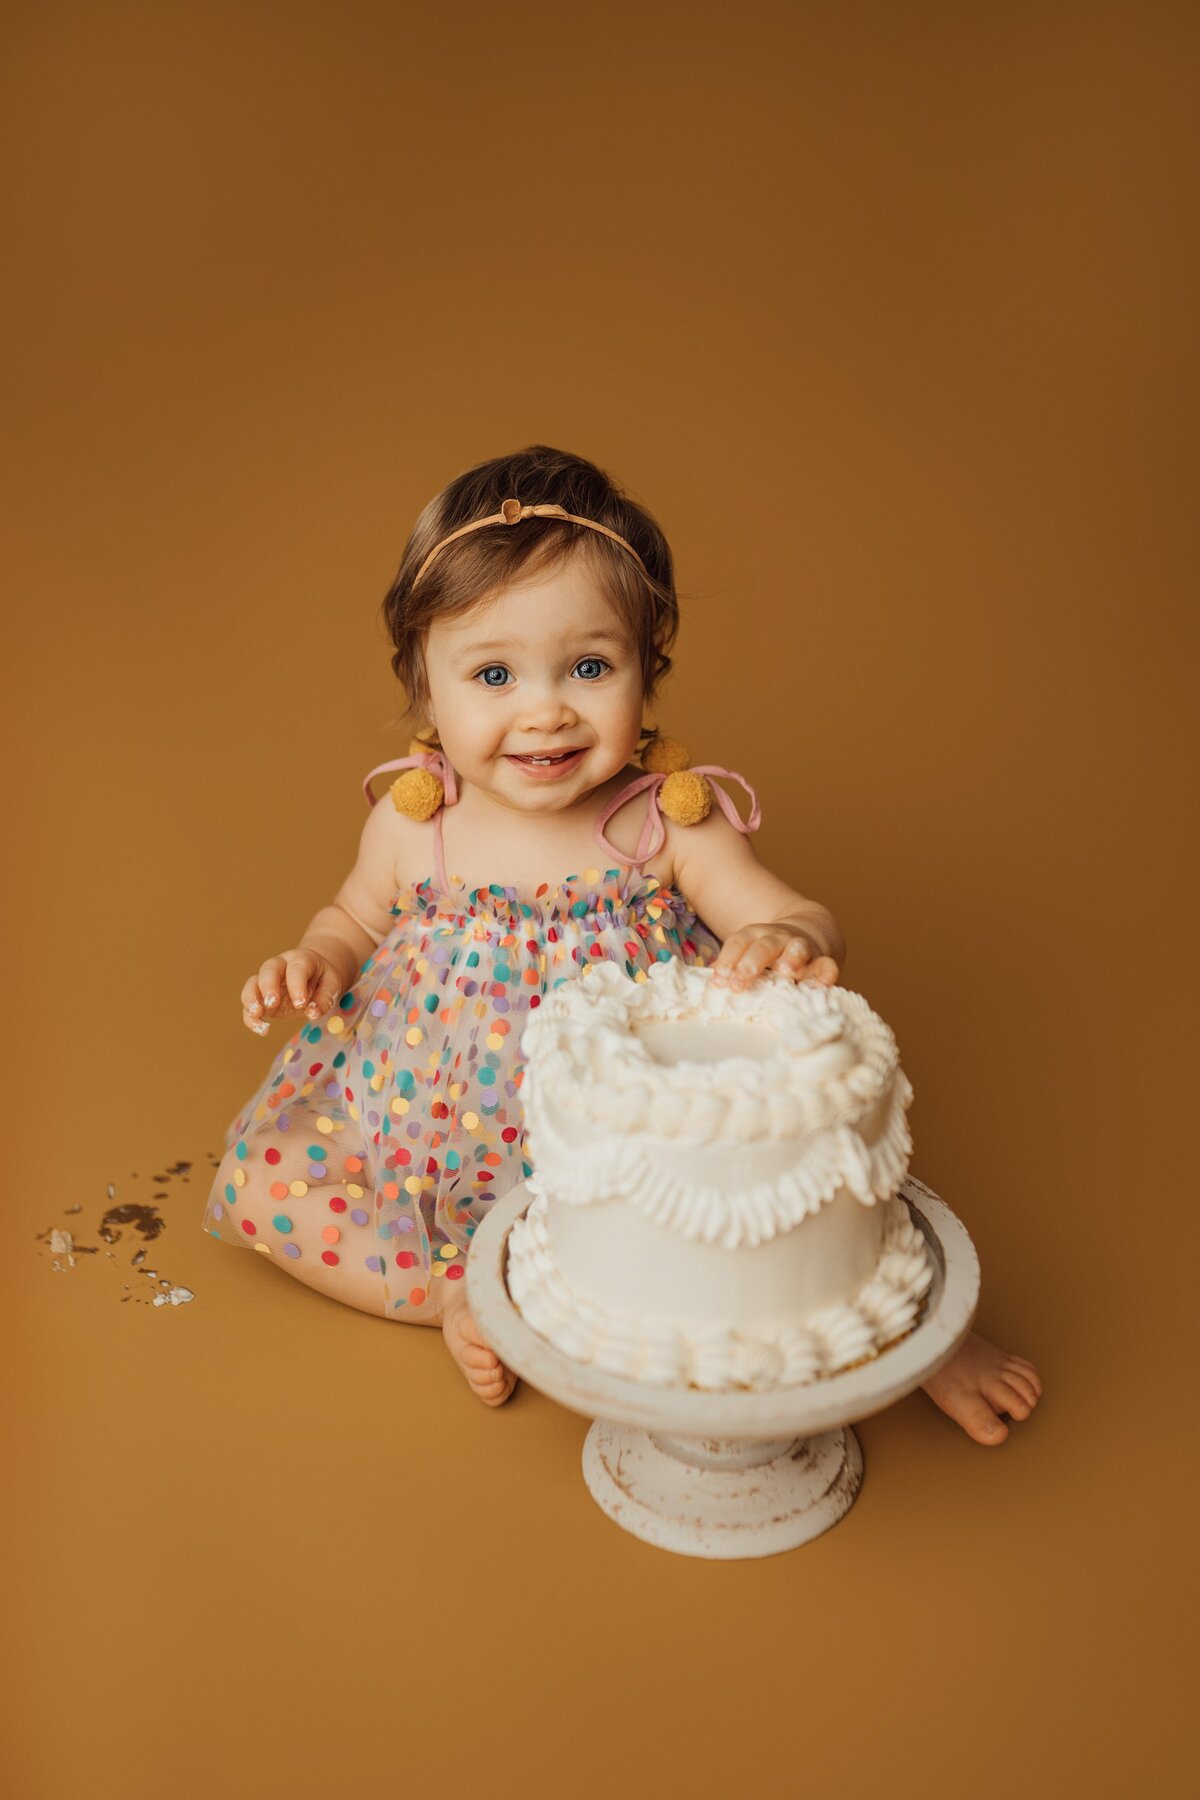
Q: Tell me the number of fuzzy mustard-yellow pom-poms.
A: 4